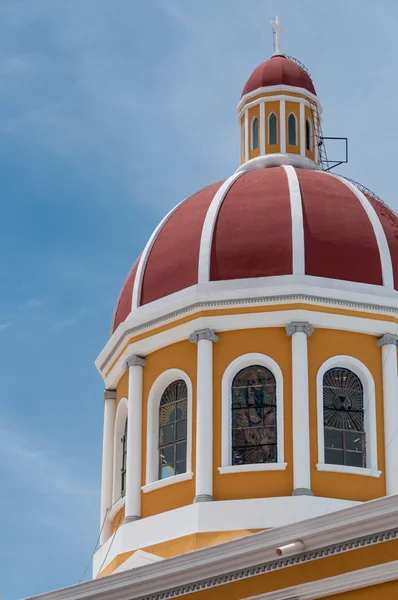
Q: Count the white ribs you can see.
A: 4